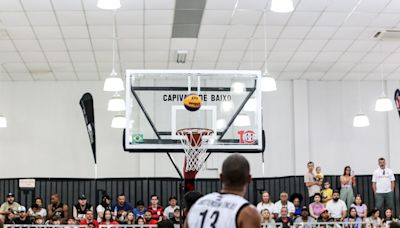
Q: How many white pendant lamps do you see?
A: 11